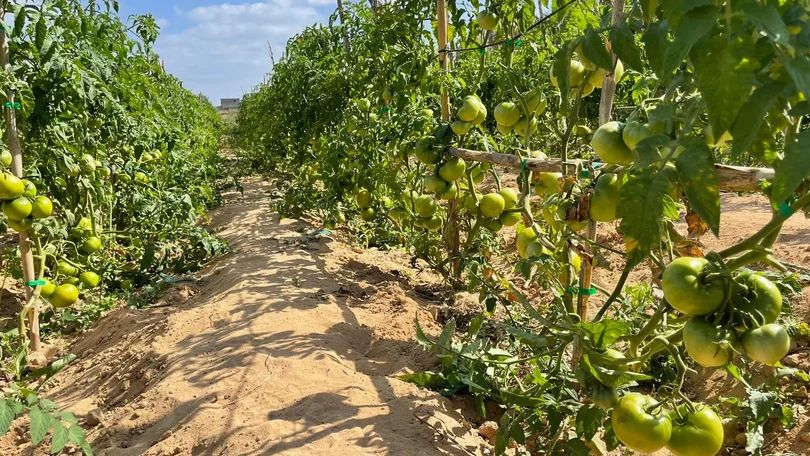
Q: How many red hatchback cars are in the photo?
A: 0